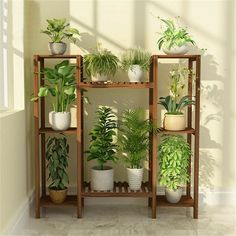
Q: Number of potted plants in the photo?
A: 10